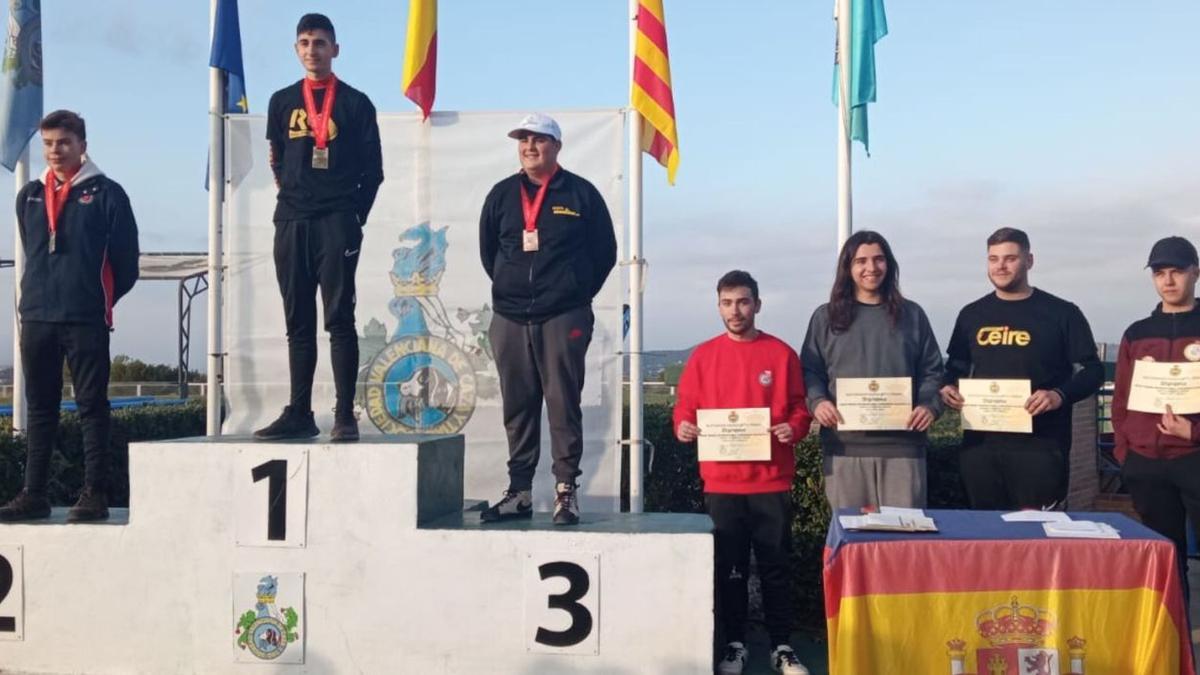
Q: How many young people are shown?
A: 7